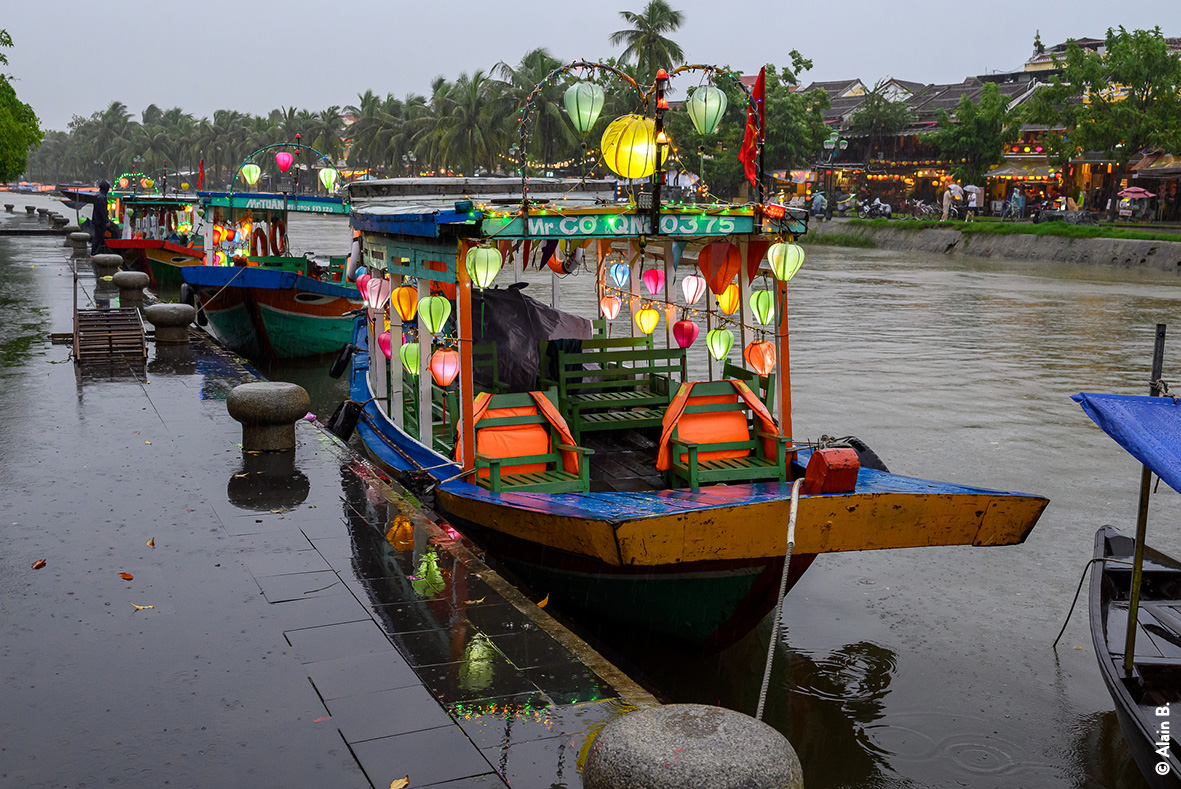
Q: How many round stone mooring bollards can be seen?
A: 13